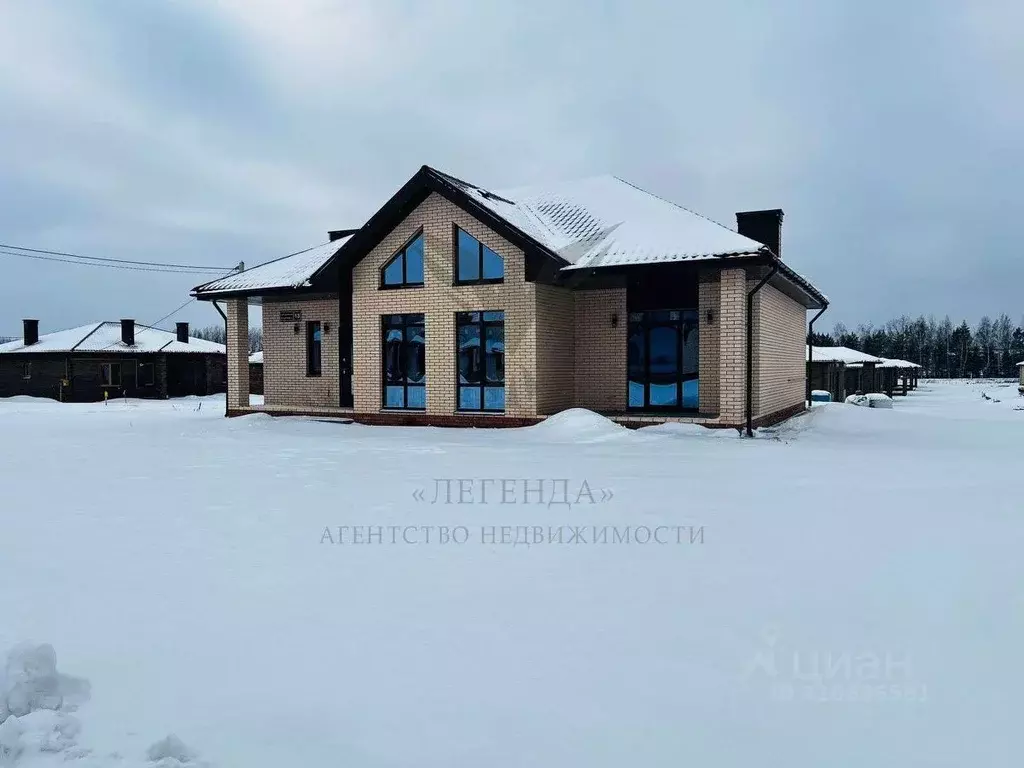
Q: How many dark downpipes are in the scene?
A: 3